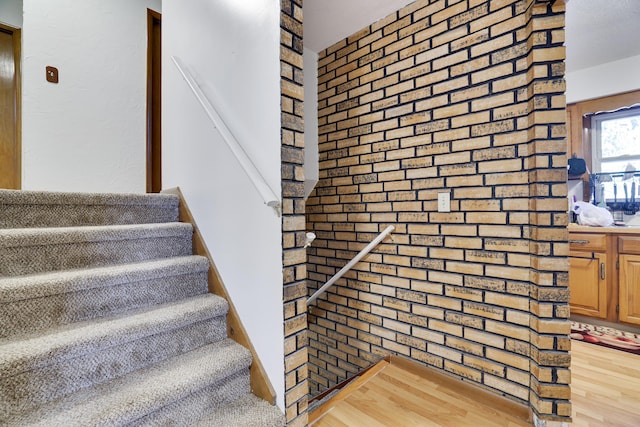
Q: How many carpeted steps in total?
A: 6